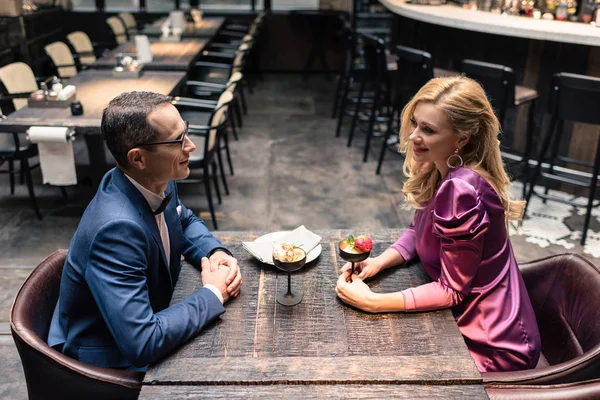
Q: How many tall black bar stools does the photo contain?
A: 5